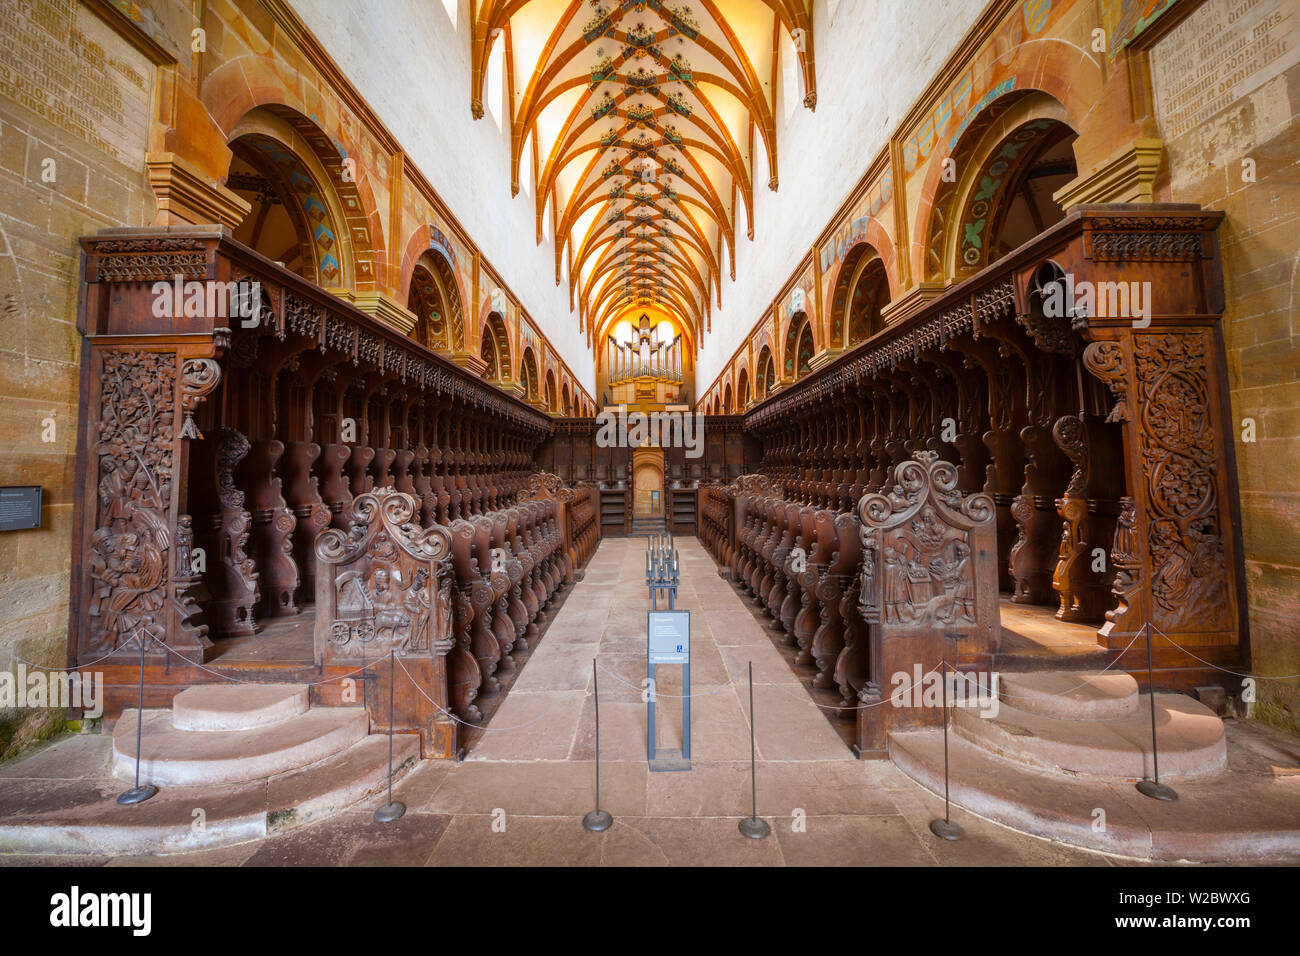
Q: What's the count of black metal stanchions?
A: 6